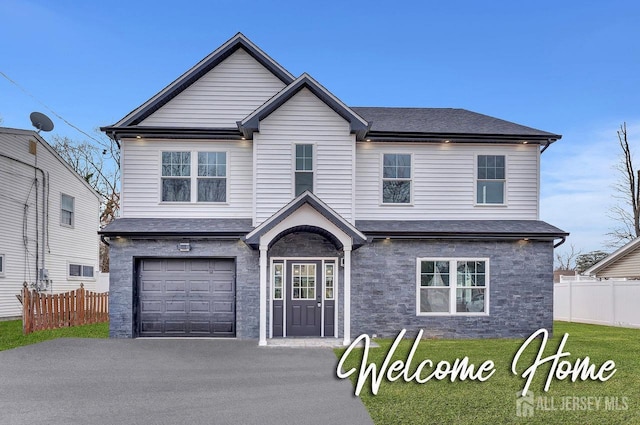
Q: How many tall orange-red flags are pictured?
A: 0